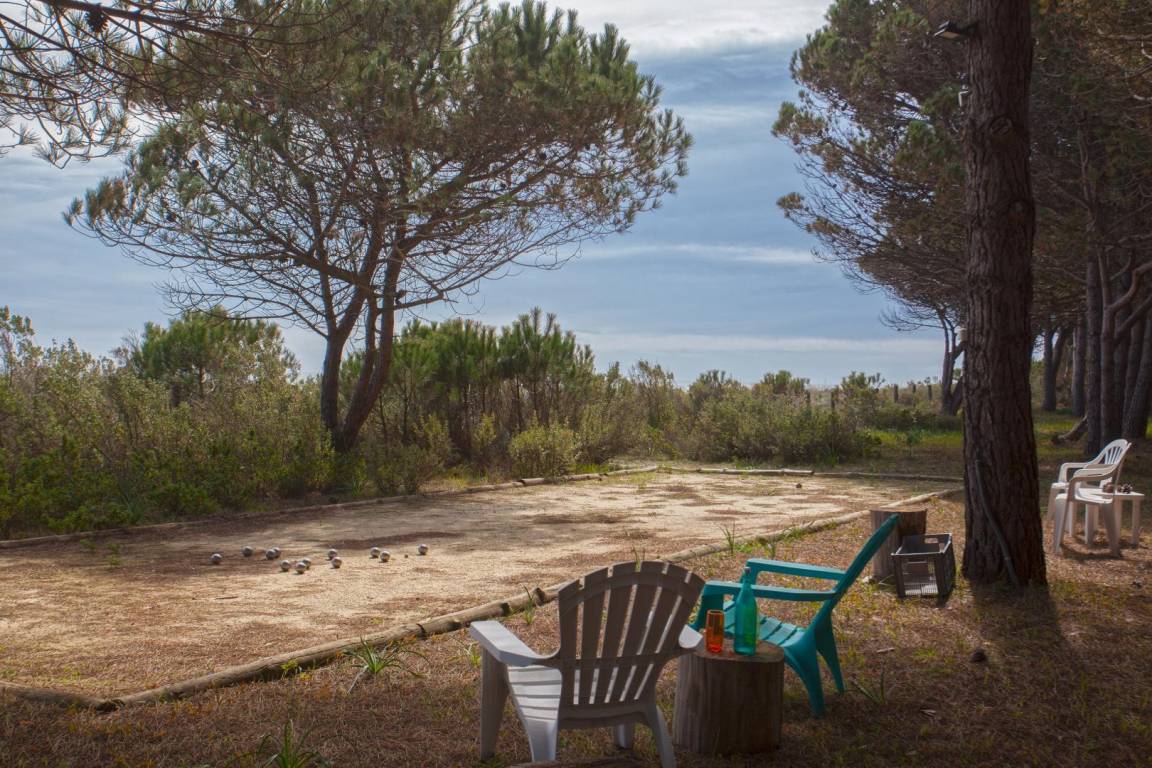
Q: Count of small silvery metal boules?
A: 12